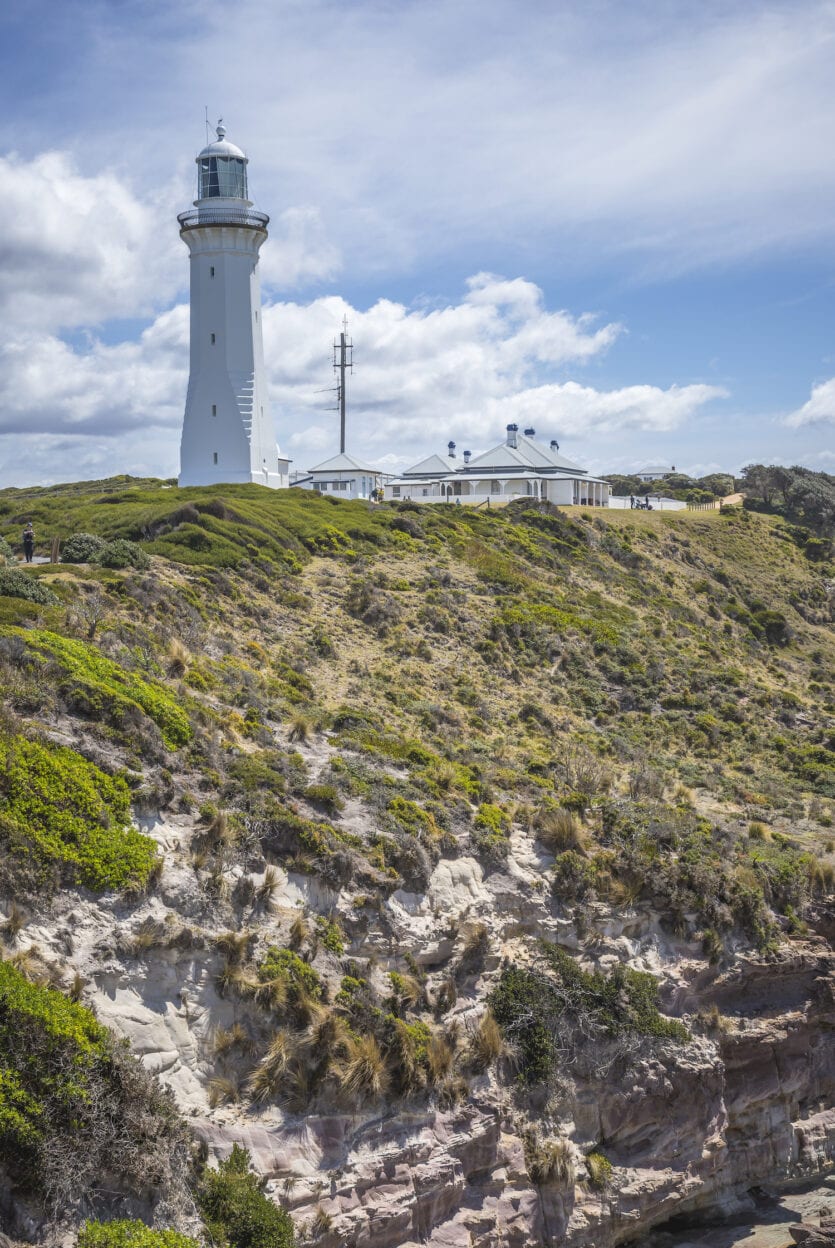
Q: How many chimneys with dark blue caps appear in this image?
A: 5